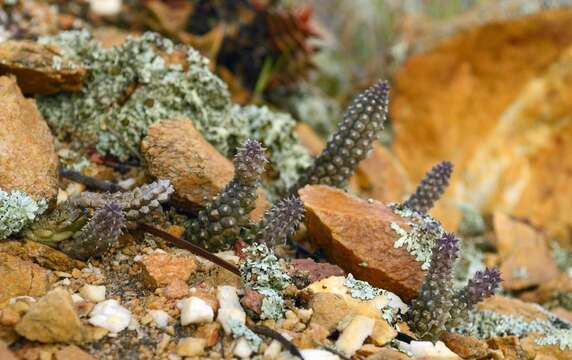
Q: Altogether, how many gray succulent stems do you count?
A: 8